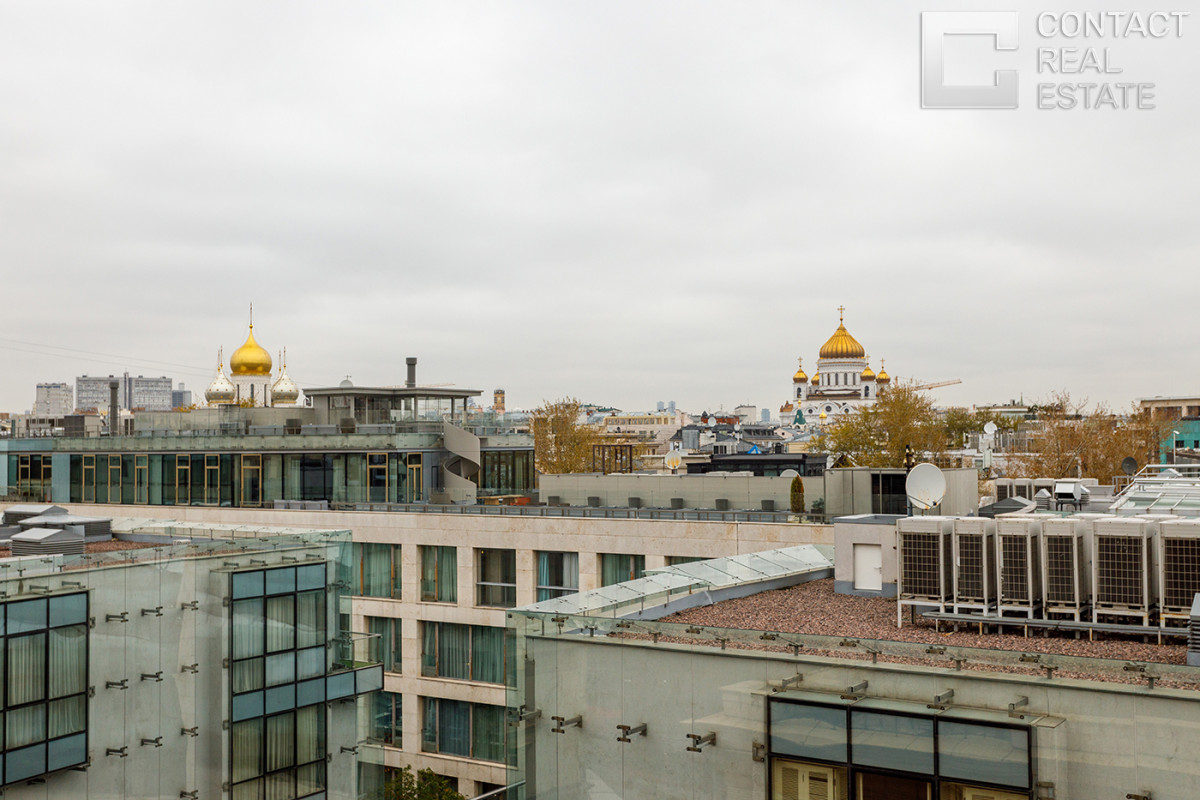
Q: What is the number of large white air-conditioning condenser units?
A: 6